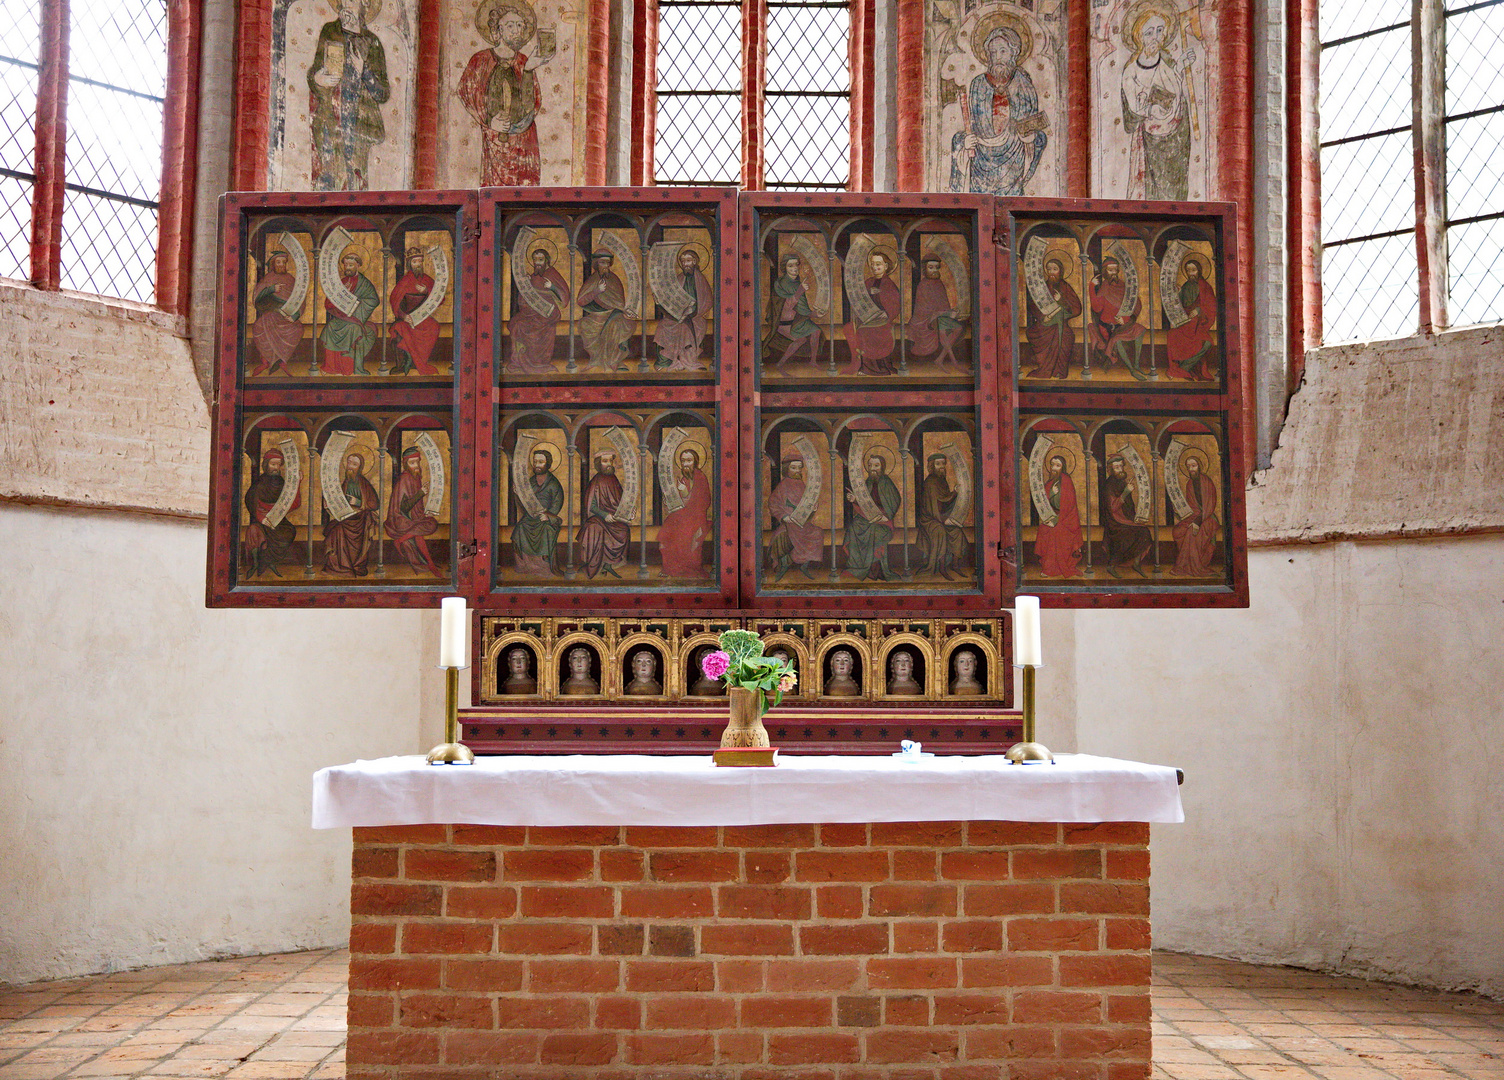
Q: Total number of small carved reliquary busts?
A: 8